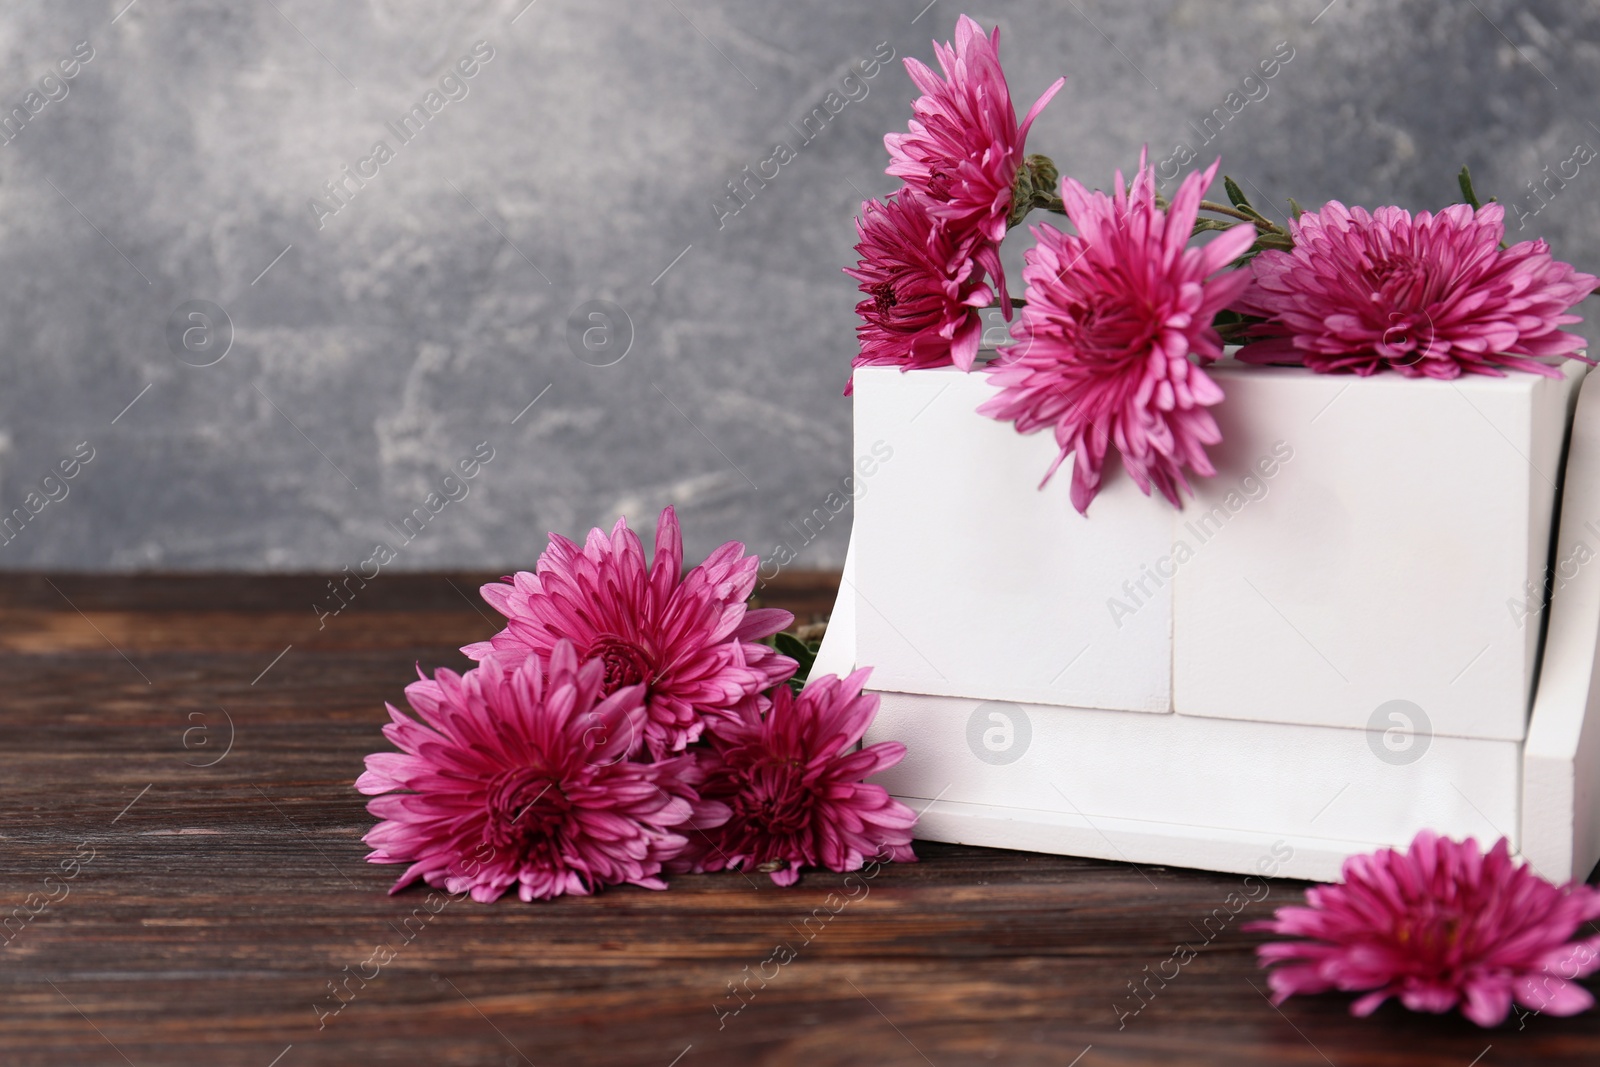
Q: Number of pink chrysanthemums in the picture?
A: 8